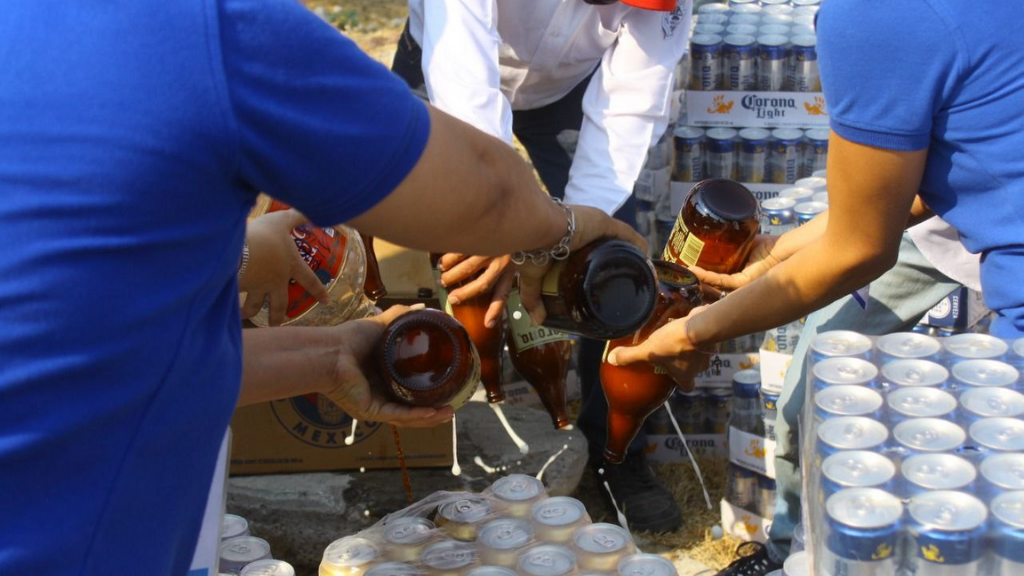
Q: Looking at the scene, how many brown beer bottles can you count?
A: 7